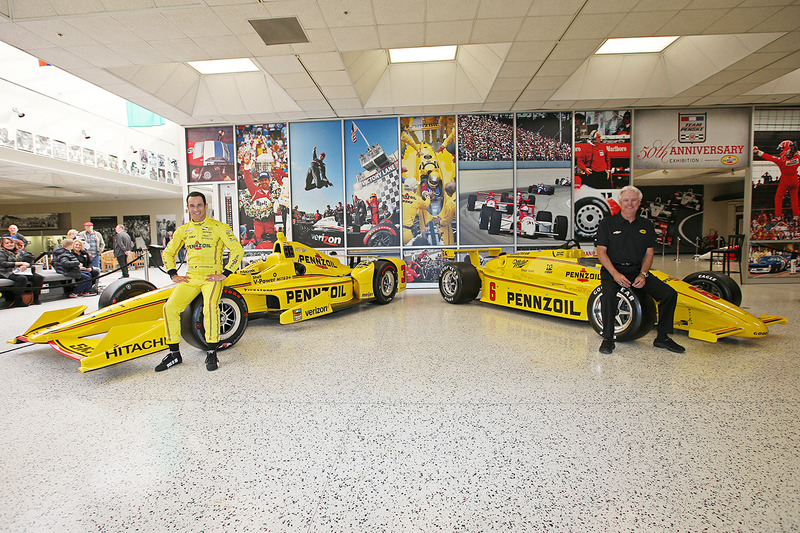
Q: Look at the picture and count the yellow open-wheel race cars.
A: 2